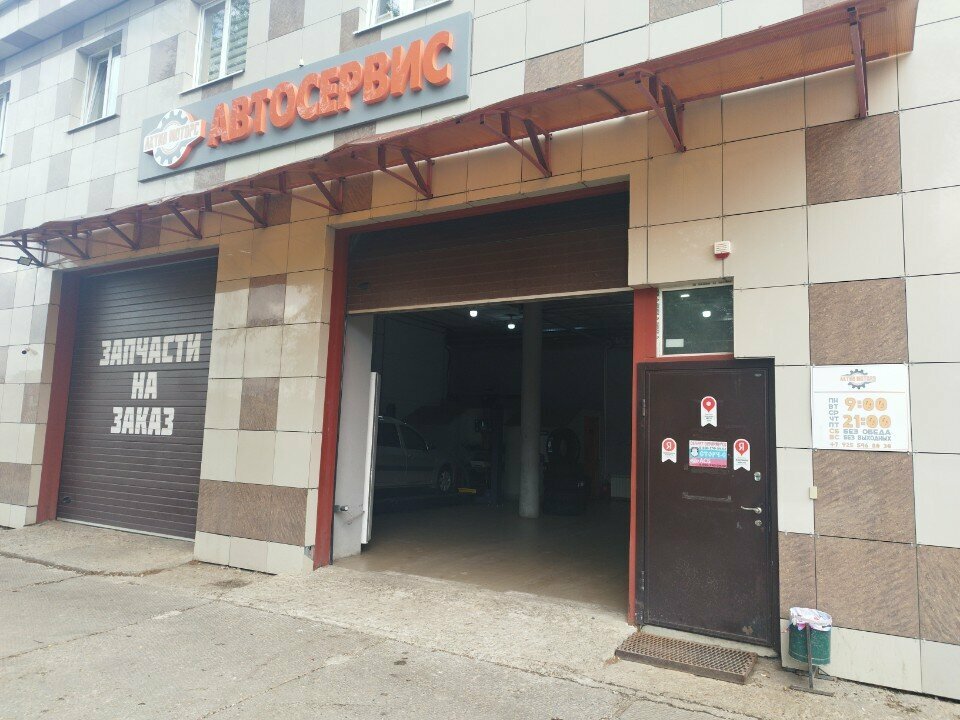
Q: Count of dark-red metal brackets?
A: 10